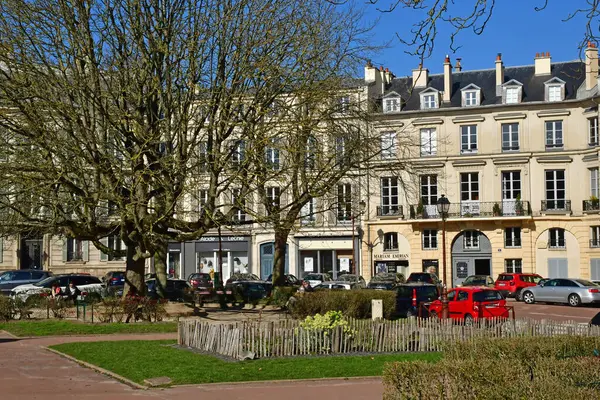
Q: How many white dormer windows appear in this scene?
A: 5